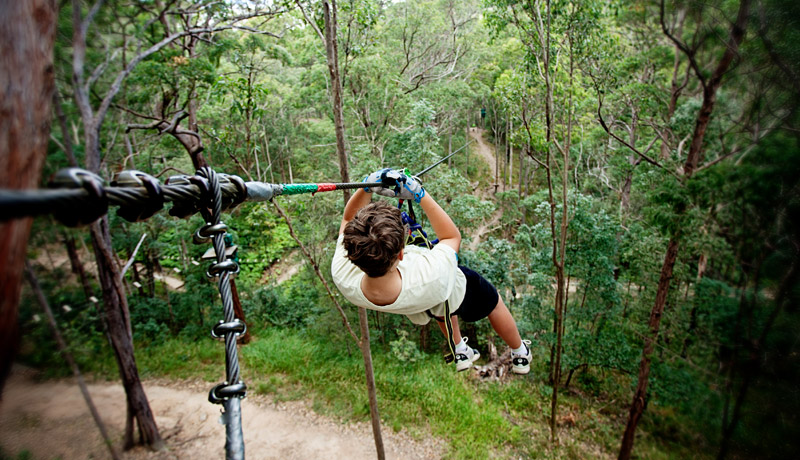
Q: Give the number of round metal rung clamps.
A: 8